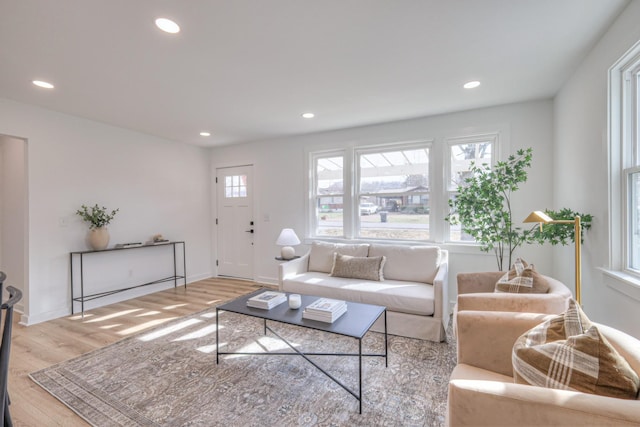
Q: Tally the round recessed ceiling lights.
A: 5